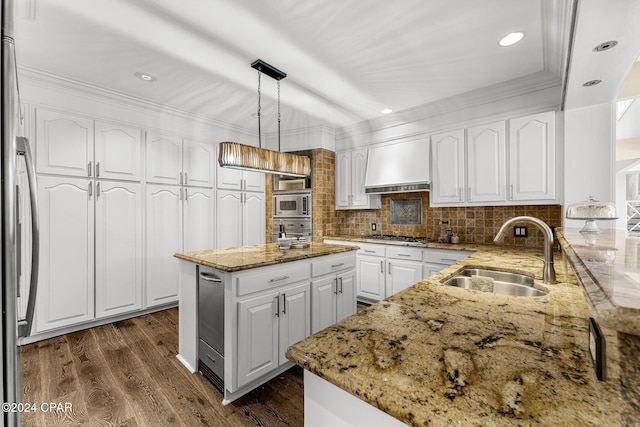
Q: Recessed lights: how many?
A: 5